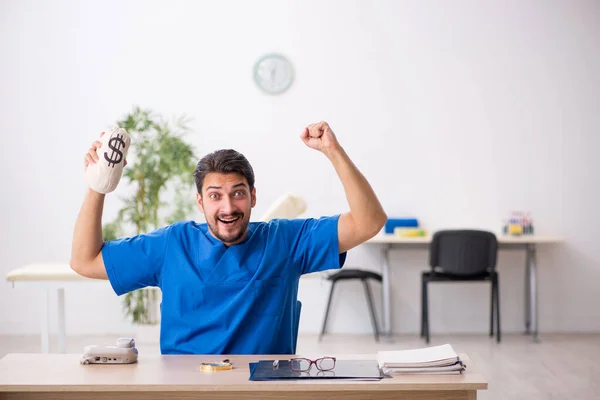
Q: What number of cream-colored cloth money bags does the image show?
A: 1